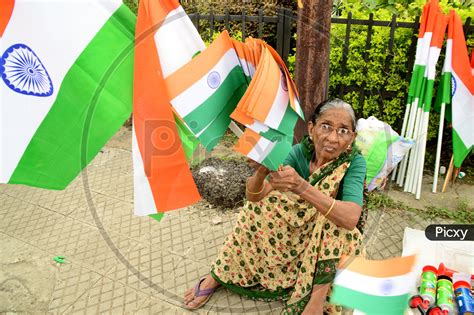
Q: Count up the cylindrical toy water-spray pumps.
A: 3